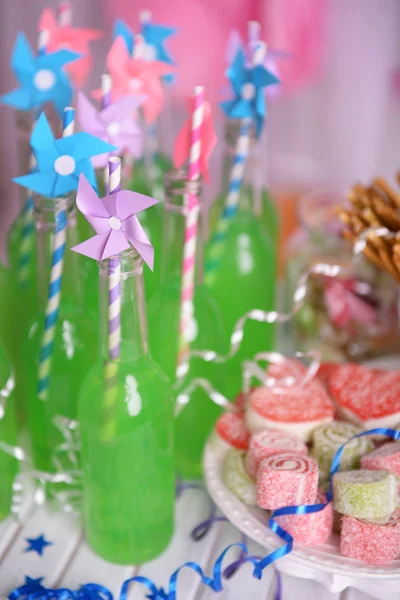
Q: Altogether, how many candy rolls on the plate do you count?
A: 8